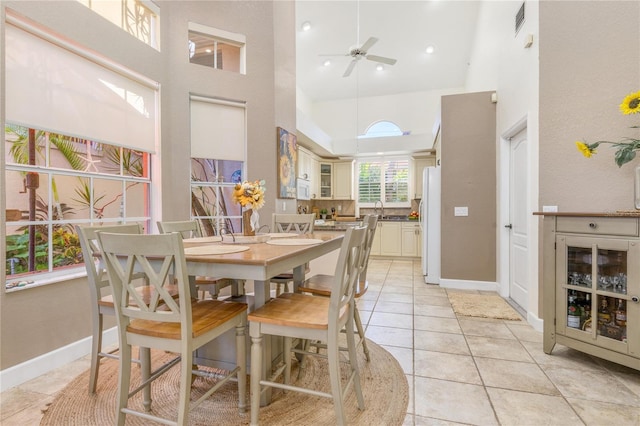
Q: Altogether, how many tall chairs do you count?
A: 6